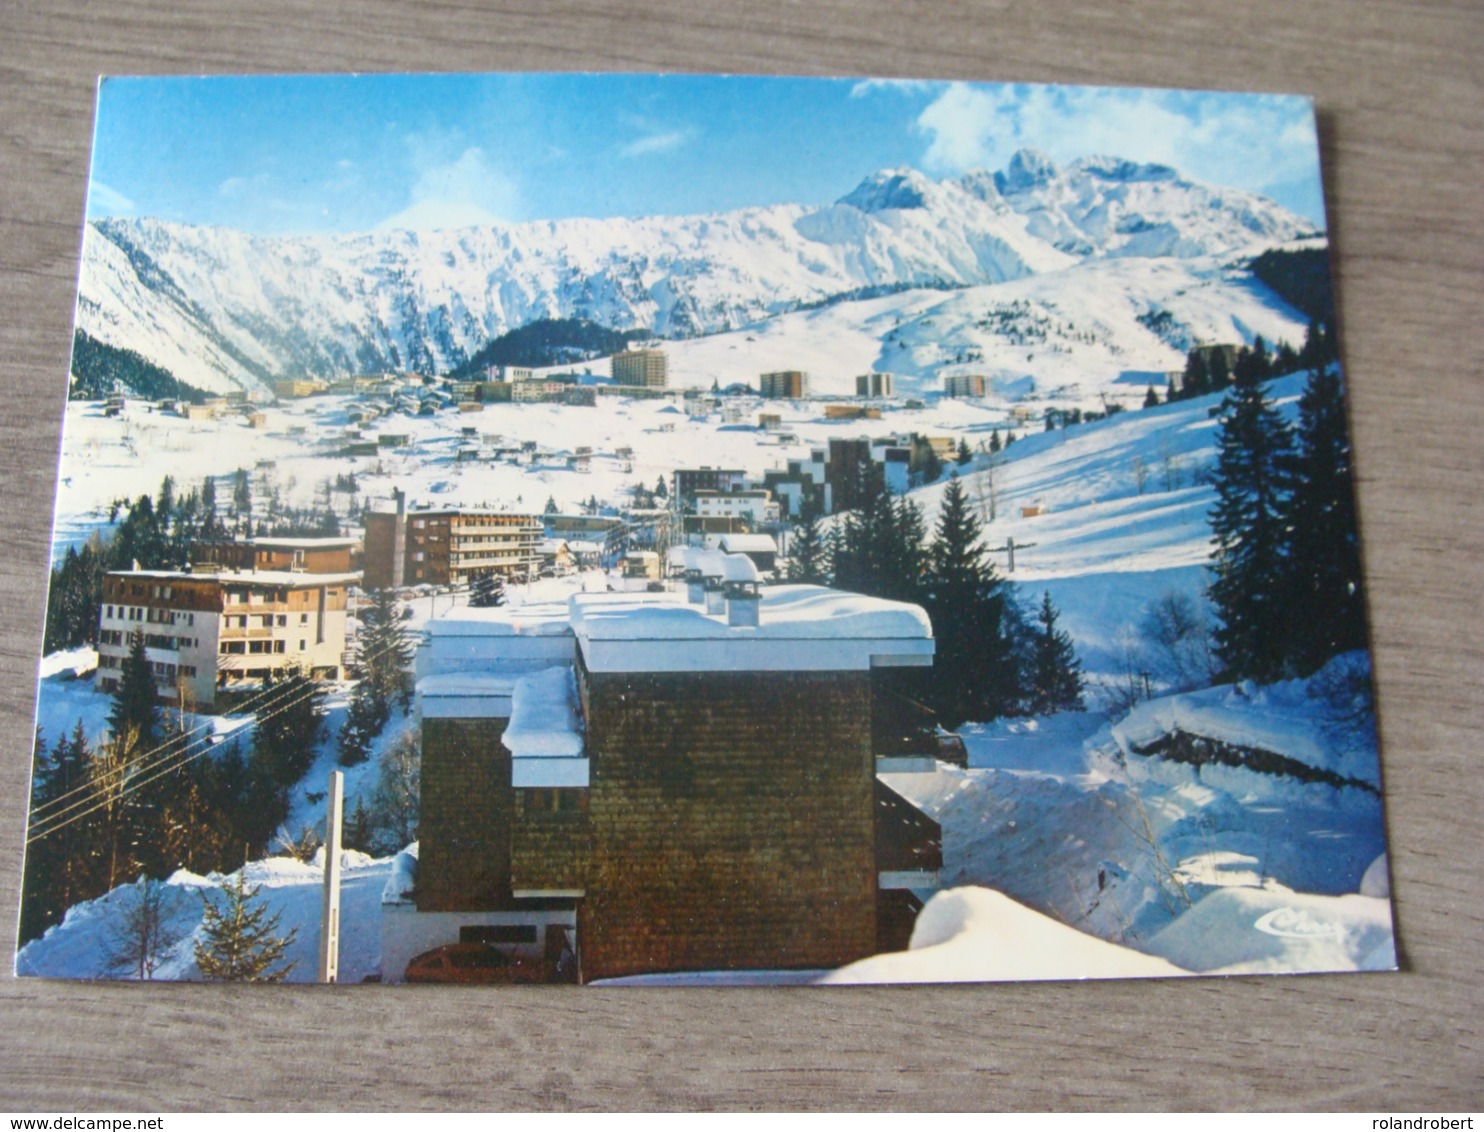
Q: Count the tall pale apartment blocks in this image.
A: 4